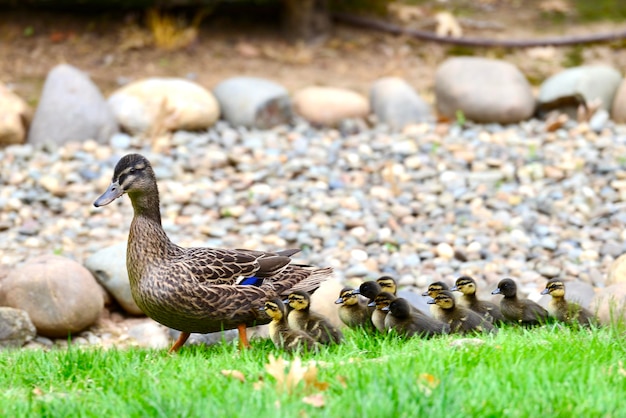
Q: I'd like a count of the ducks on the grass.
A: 13